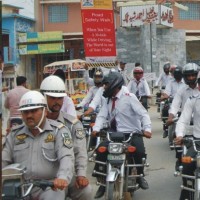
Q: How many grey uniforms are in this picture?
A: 2